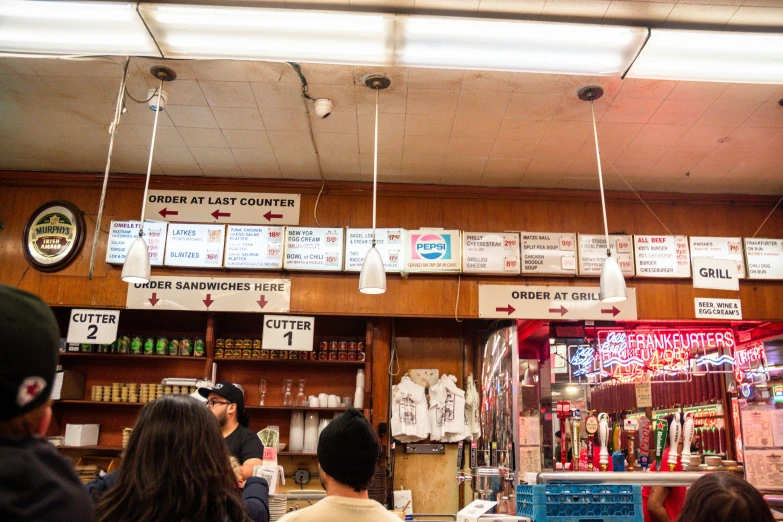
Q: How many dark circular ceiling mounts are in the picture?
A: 3